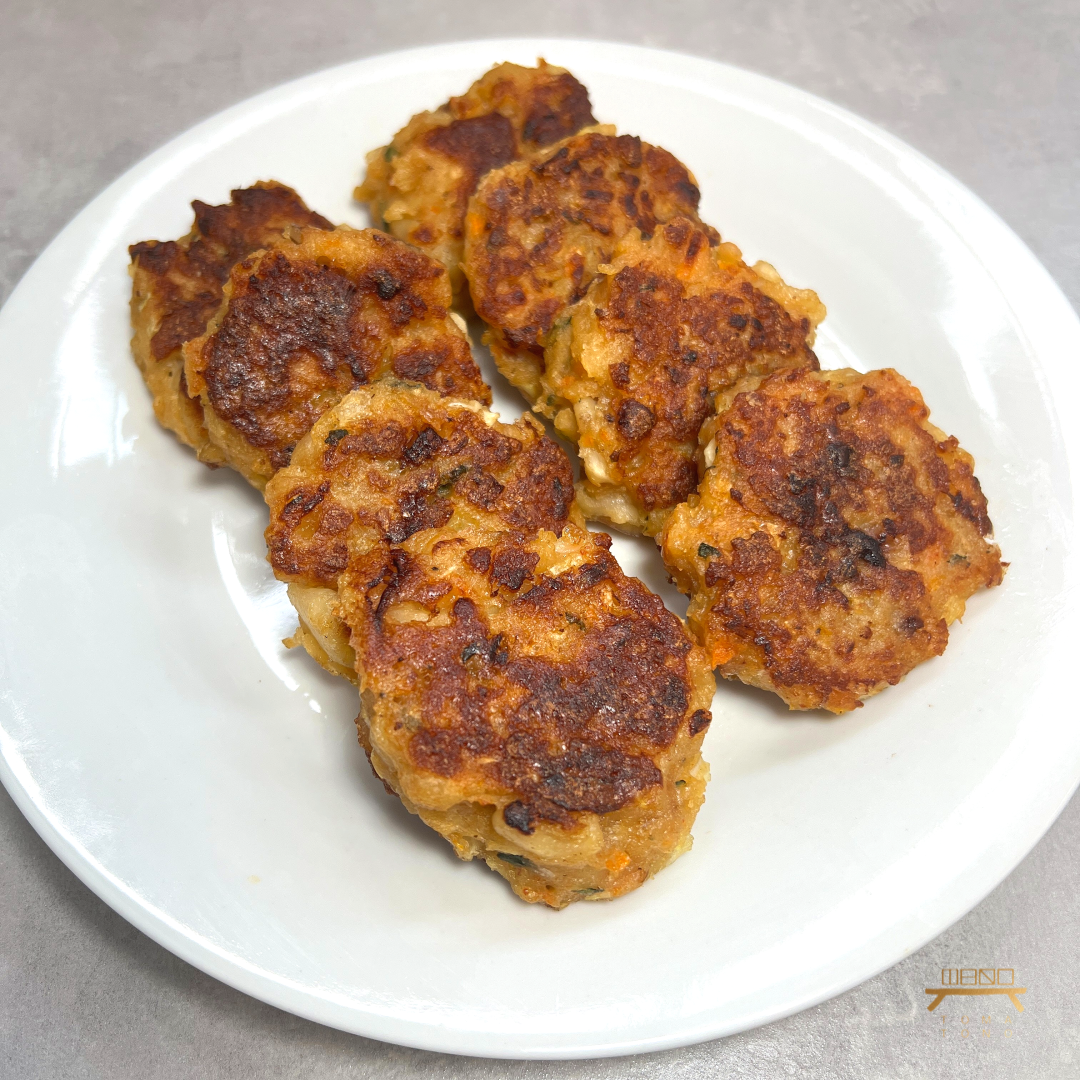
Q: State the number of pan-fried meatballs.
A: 8